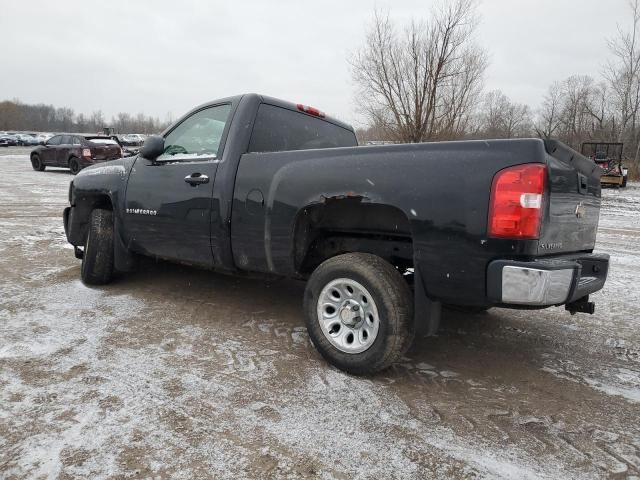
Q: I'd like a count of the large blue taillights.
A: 0